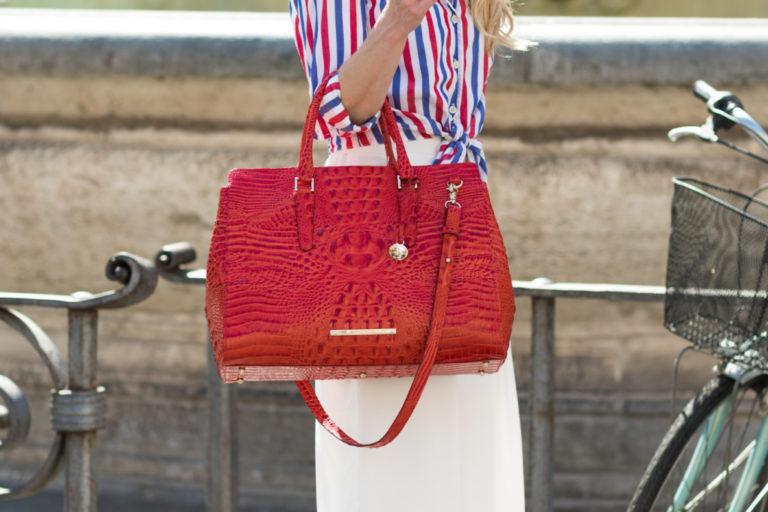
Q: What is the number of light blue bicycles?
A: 1